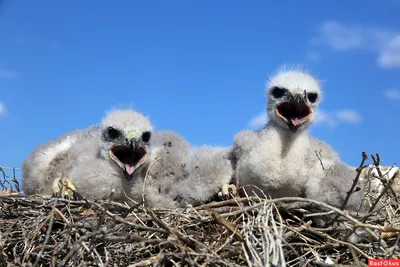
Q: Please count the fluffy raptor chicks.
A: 2